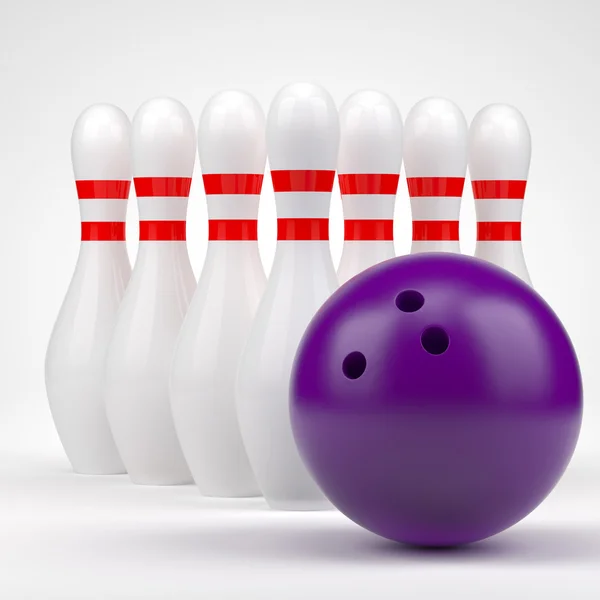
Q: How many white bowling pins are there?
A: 7